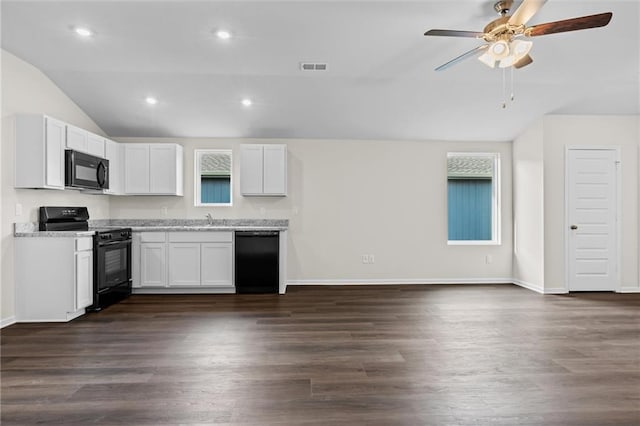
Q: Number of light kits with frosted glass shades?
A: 1